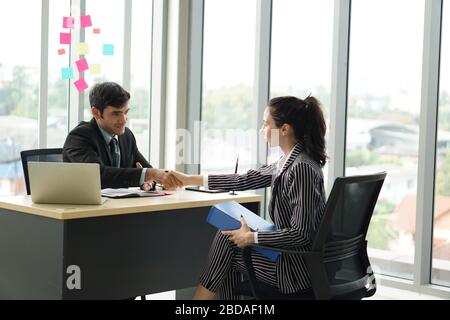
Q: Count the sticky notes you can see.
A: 11